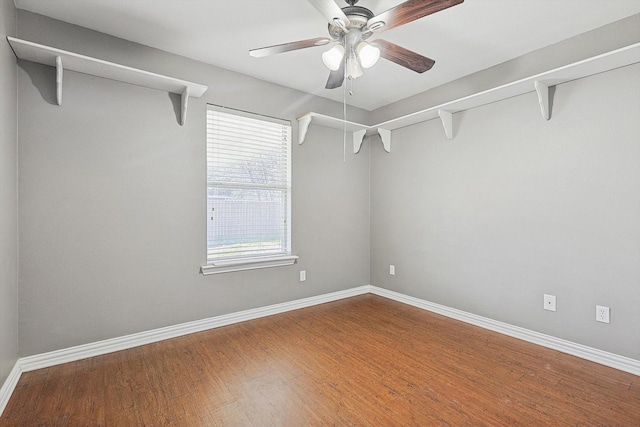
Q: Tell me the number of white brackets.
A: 7